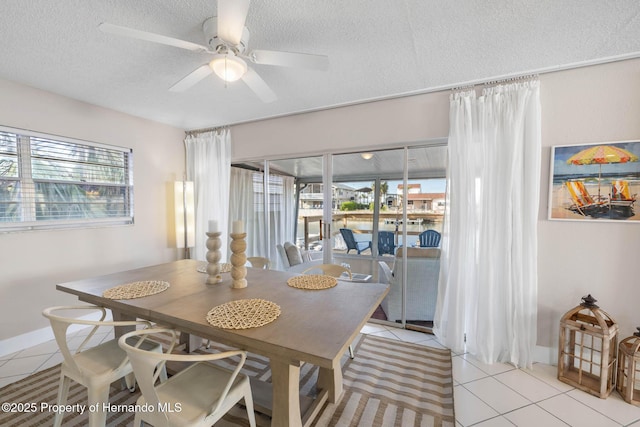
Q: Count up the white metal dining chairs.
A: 4